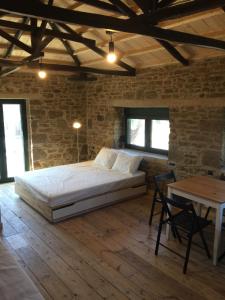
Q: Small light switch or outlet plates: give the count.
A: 2